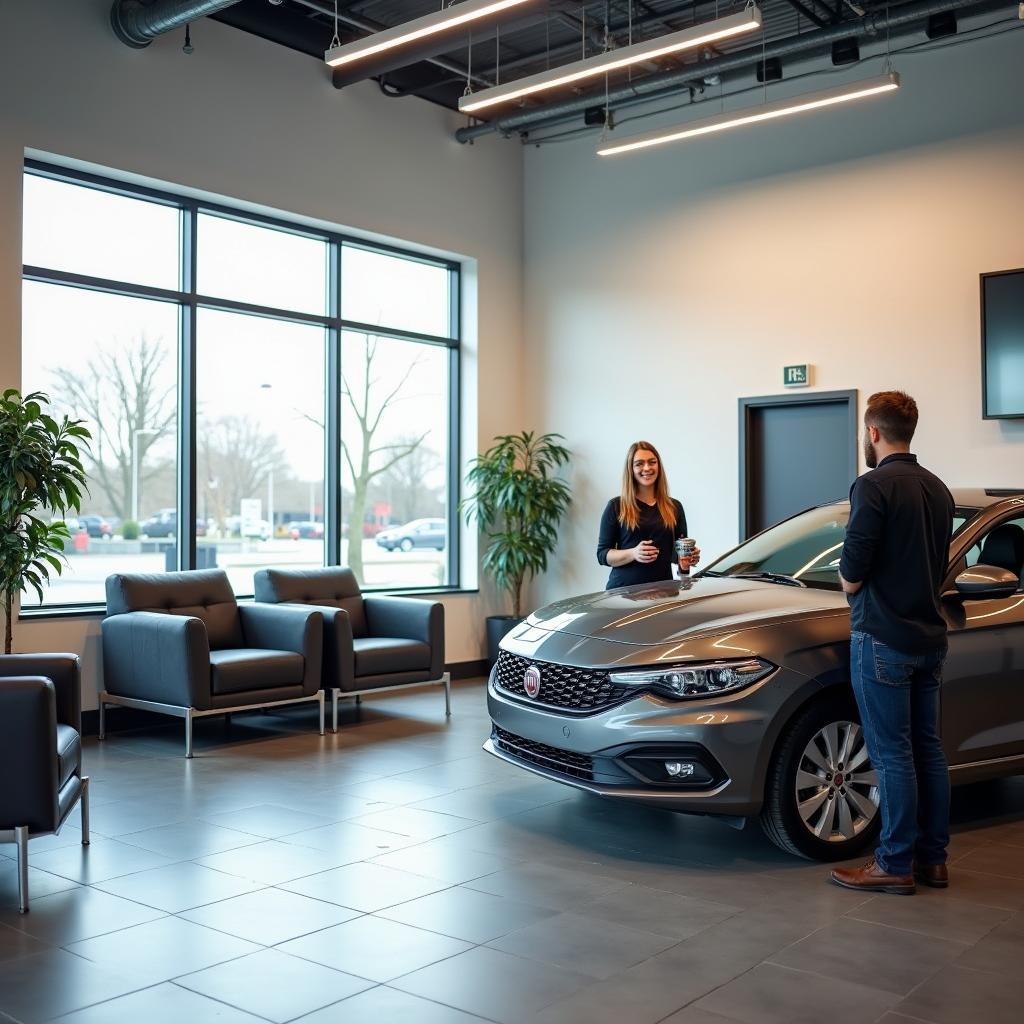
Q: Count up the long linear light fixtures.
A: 3